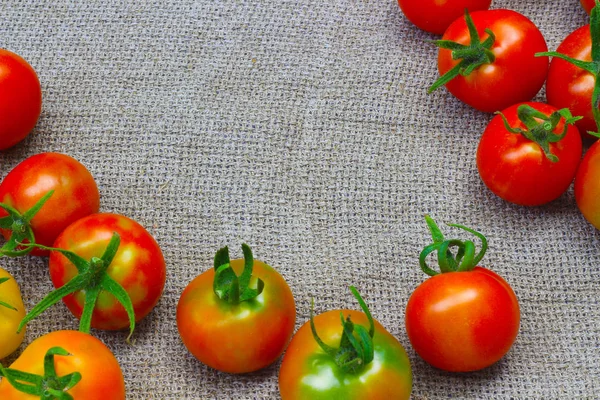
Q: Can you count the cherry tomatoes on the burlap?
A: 14